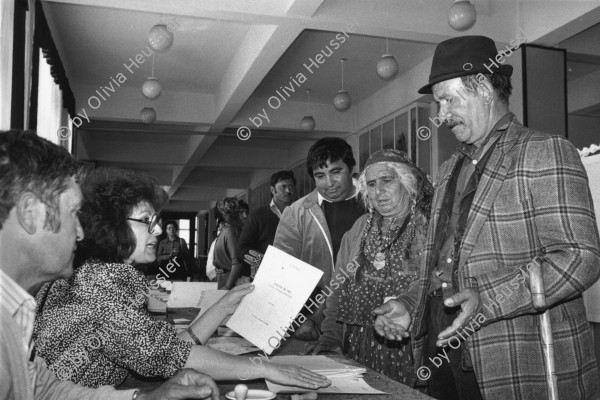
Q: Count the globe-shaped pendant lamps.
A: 7